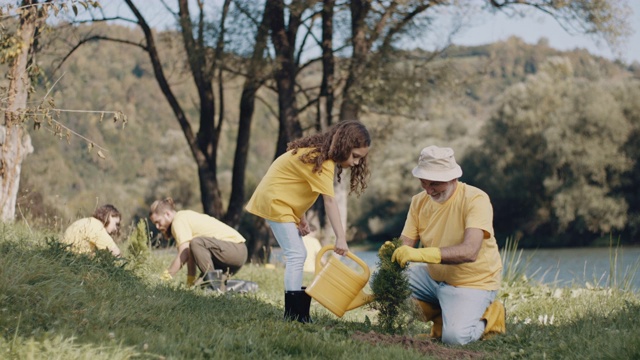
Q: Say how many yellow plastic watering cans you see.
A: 1